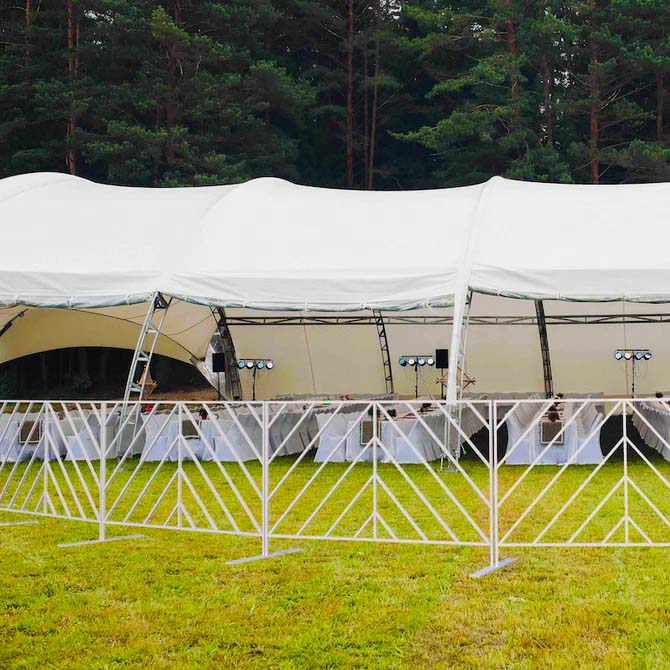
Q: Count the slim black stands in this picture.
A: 5